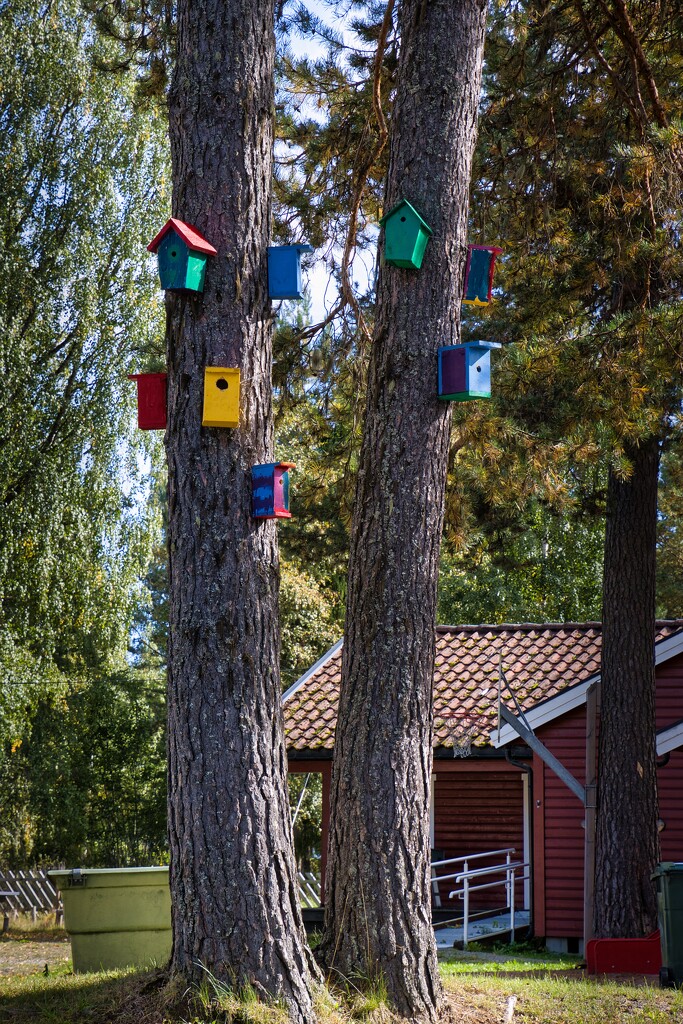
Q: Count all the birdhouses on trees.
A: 8